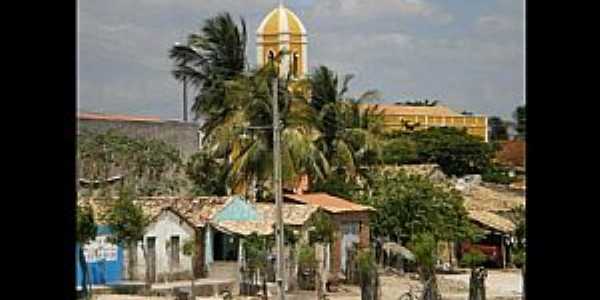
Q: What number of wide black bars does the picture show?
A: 2